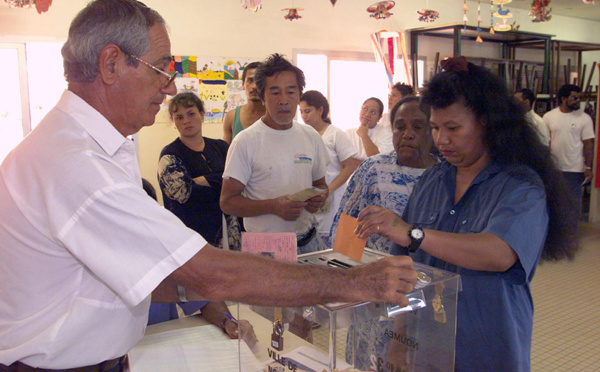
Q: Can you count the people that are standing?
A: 11